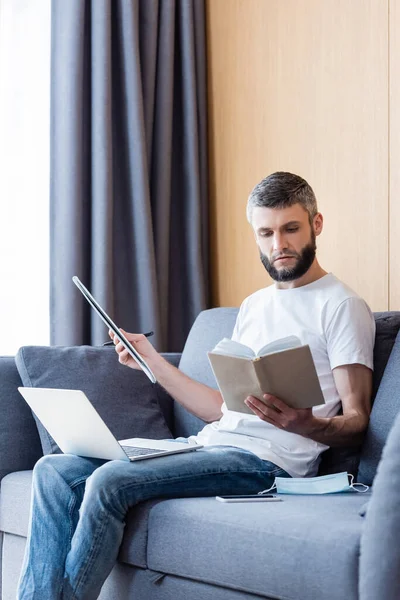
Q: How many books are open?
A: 1